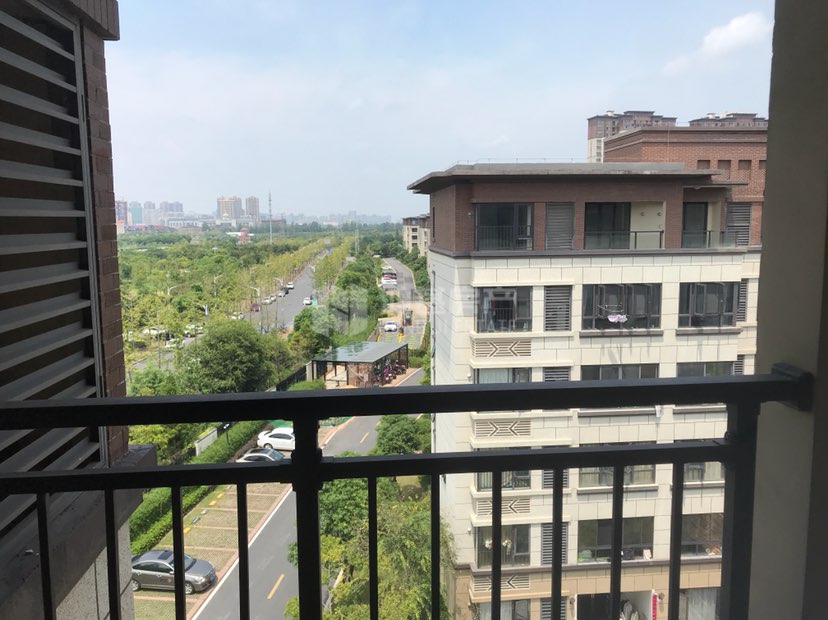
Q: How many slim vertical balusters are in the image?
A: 10